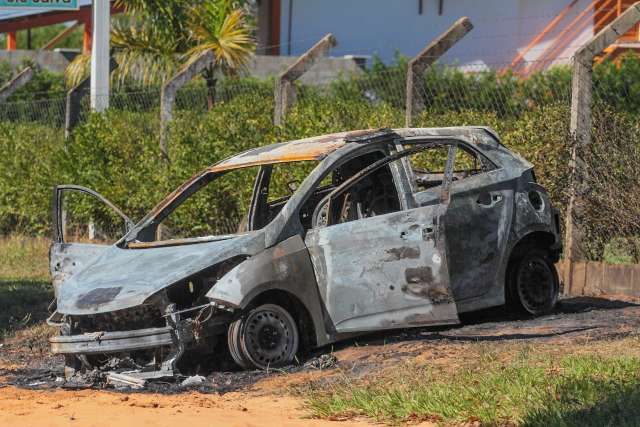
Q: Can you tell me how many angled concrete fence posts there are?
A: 6